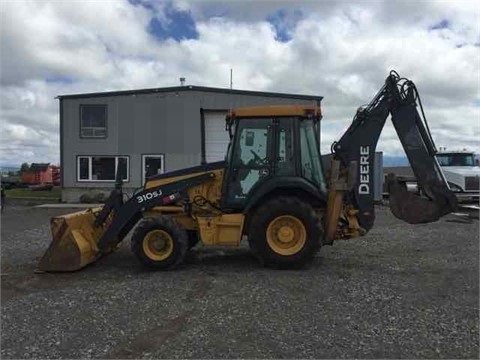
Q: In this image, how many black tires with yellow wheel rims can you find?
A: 2